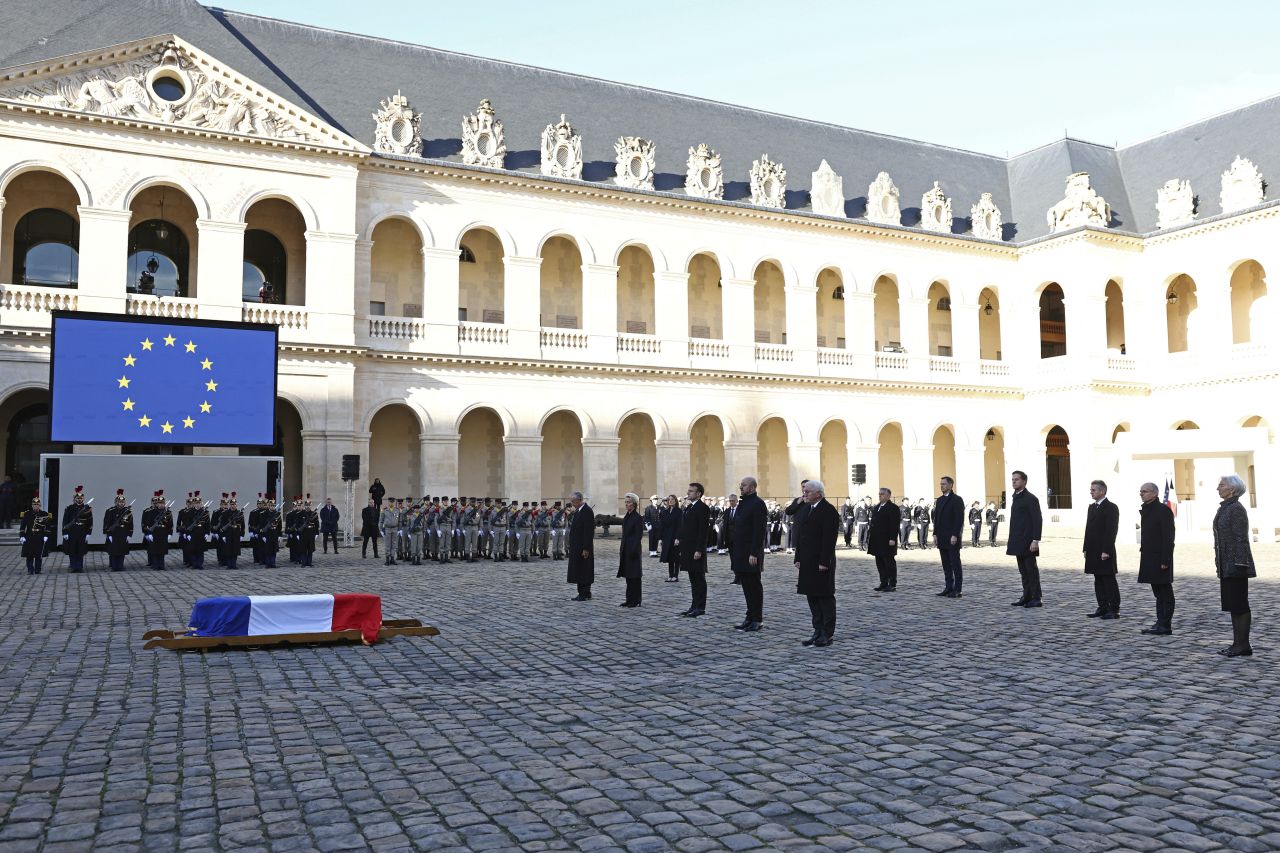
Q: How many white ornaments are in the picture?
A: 13